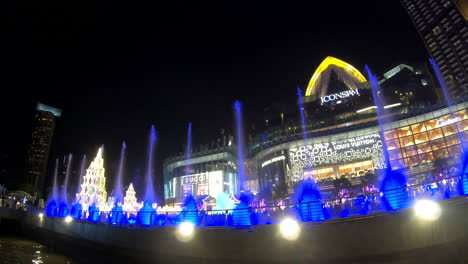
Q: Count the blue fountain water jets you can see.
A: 11